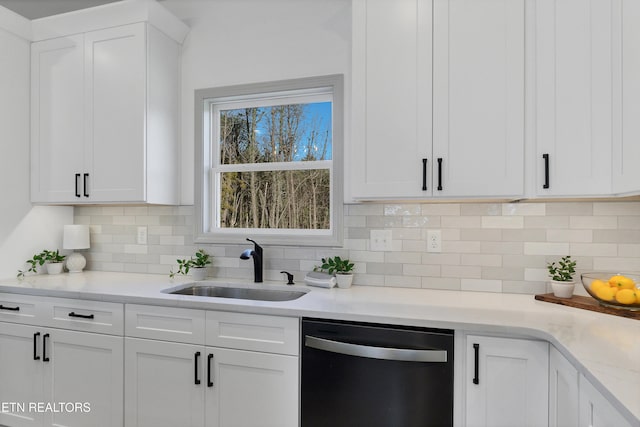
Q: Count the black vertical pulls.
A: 10